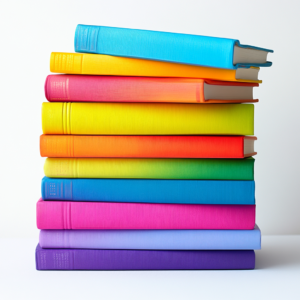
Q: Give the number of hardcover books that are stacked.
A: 10